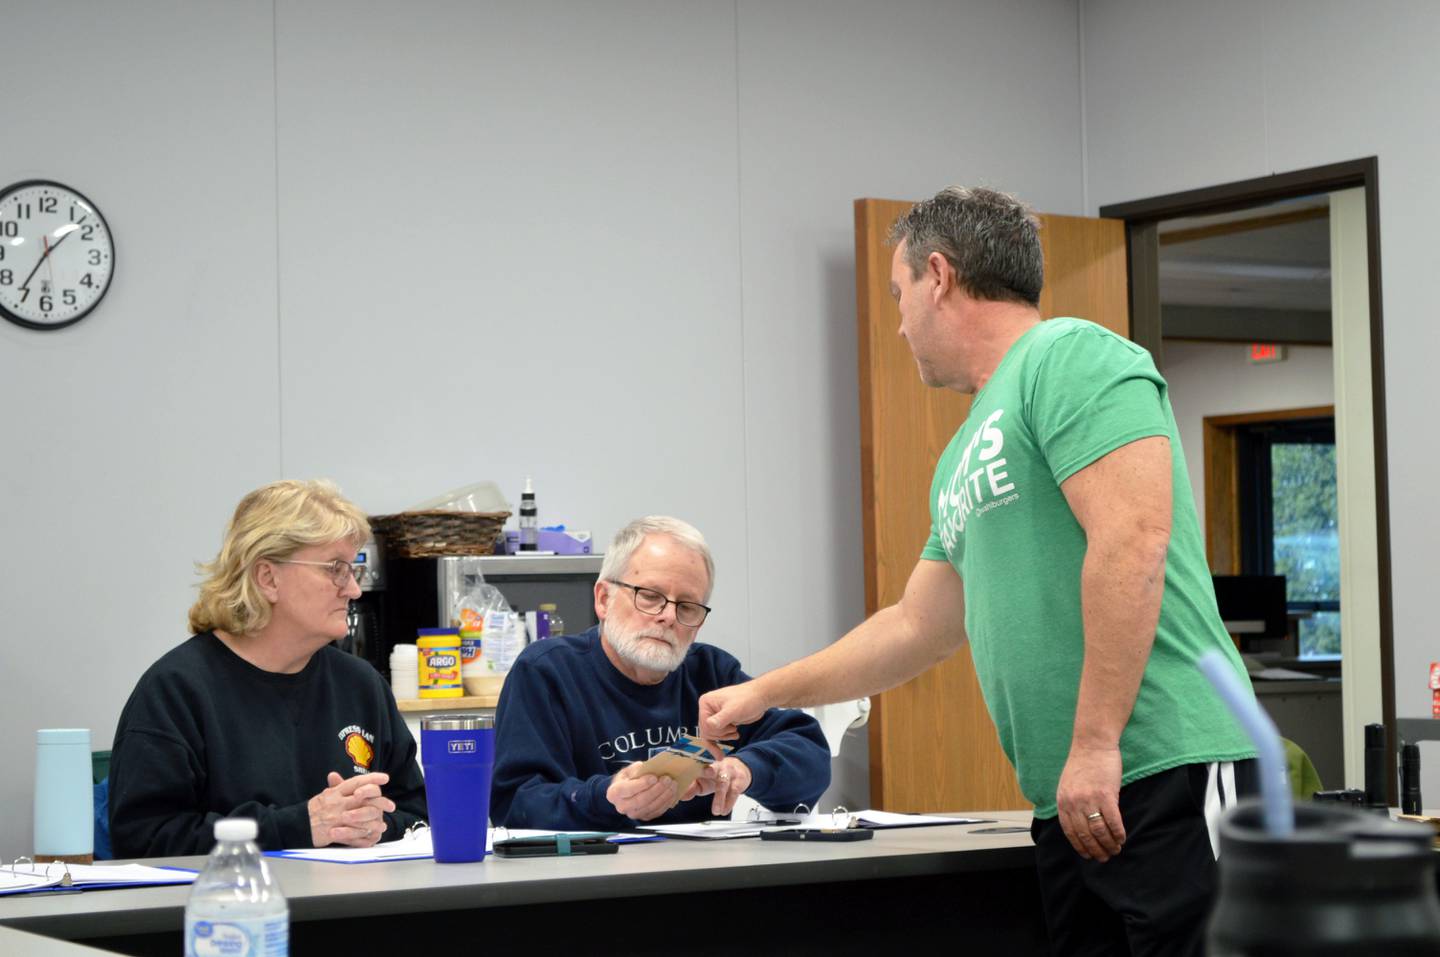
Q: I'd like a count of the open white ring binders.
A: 3